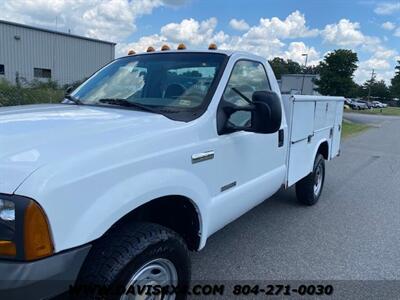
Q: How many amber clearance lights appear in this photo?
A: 5